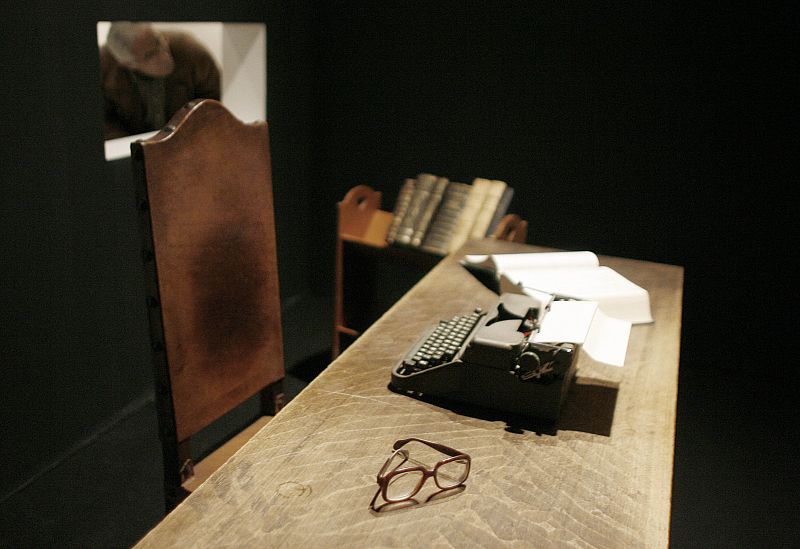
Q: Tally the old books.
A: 7